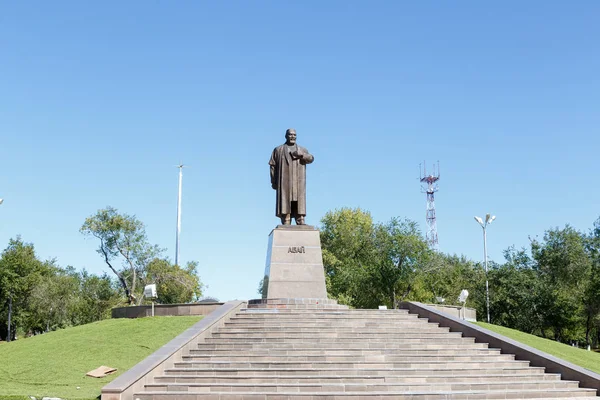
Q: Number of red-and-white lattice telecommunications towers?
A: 1